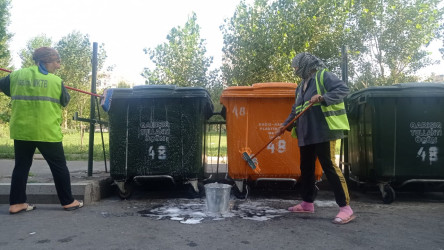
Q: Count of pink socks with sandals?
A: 2